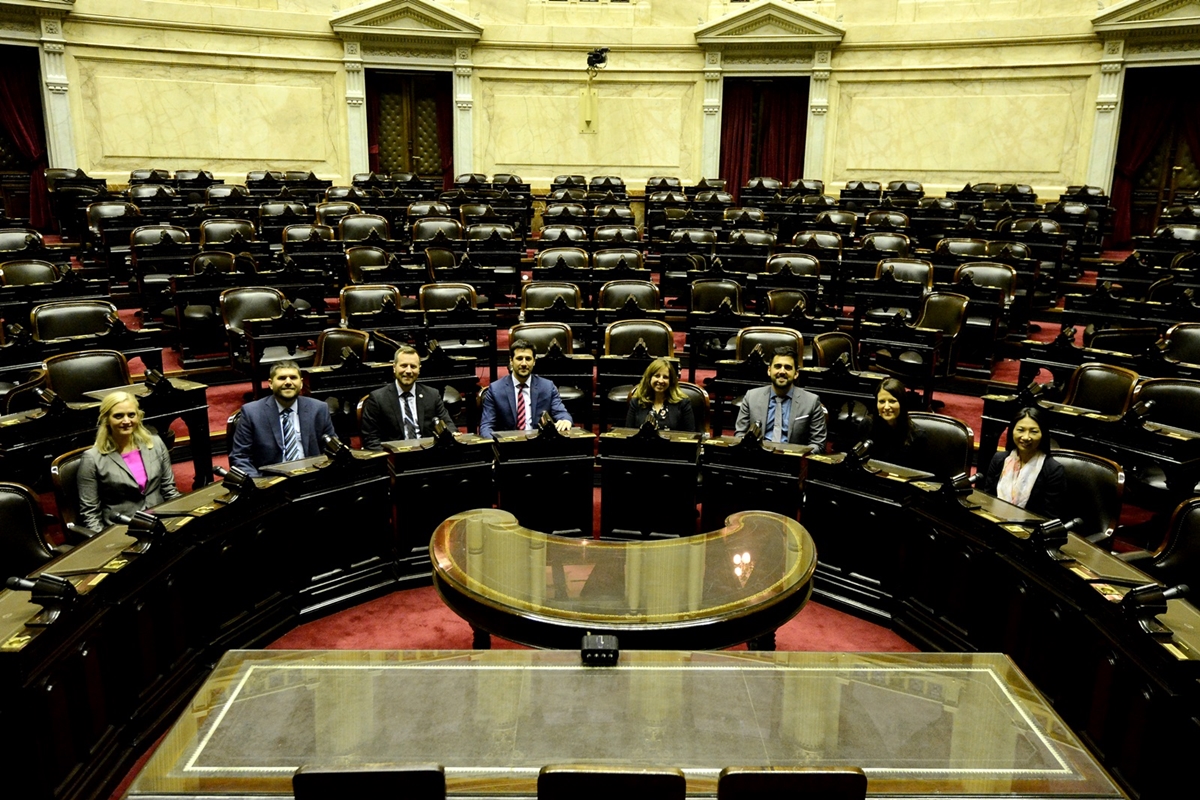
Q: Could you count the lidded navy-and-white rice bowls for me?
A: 0